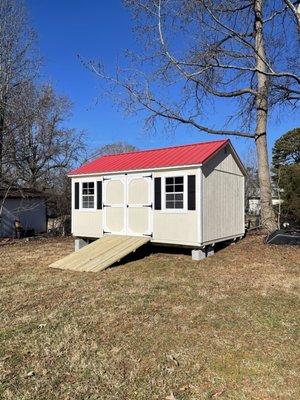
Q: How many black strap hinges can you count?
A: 6